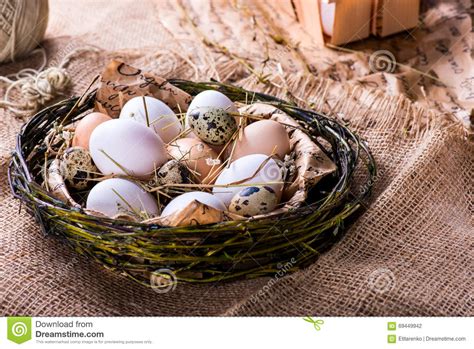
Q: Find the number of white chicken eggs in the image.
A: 6